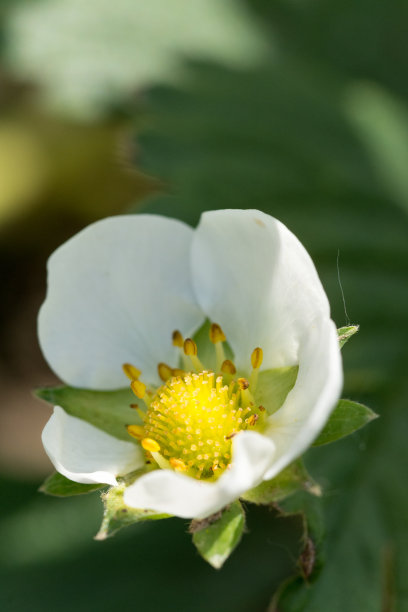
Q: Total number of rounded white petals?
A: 5